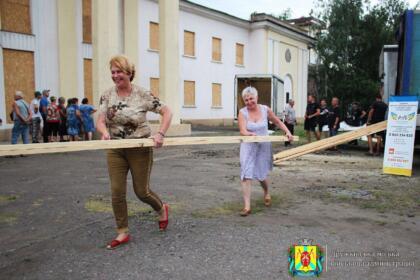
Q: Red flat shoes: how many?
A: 2